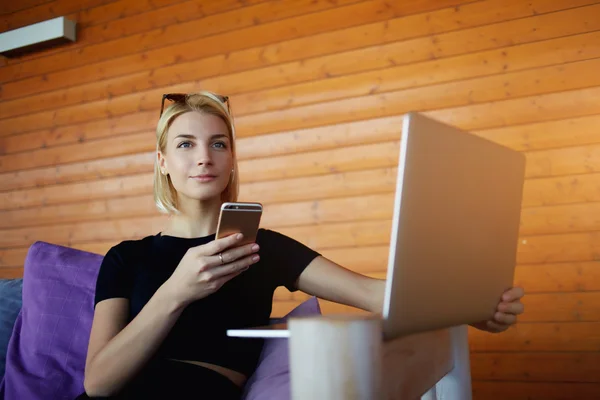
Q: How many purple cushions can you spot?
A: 2